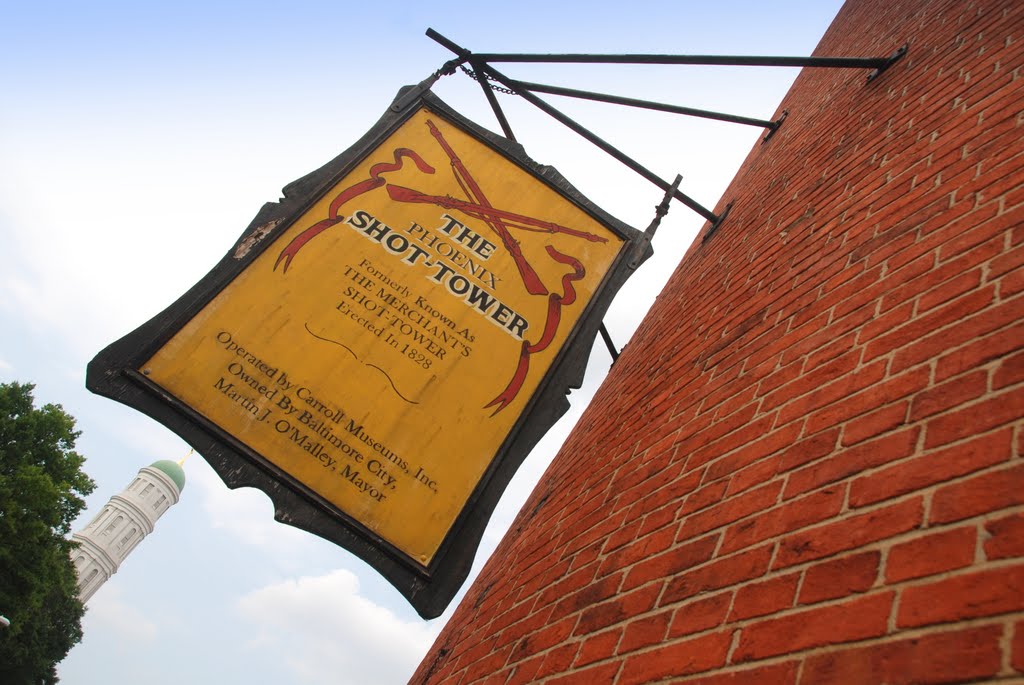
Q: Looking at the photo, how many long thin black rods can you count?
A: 4